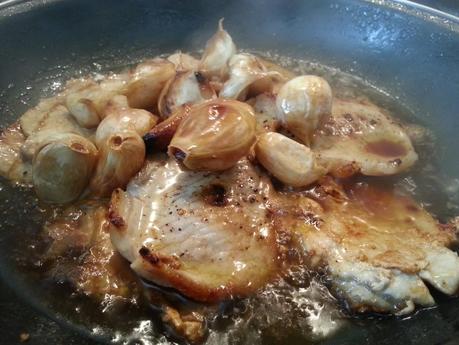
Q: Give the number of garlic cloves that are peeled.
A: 0